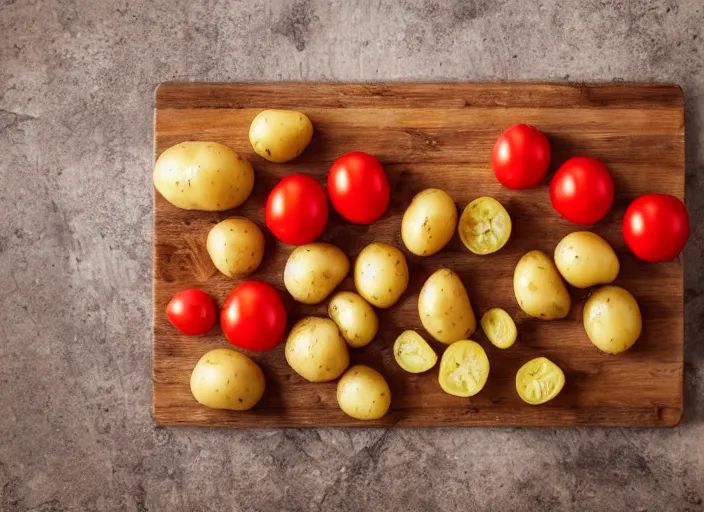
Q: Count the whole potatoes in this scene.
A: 14